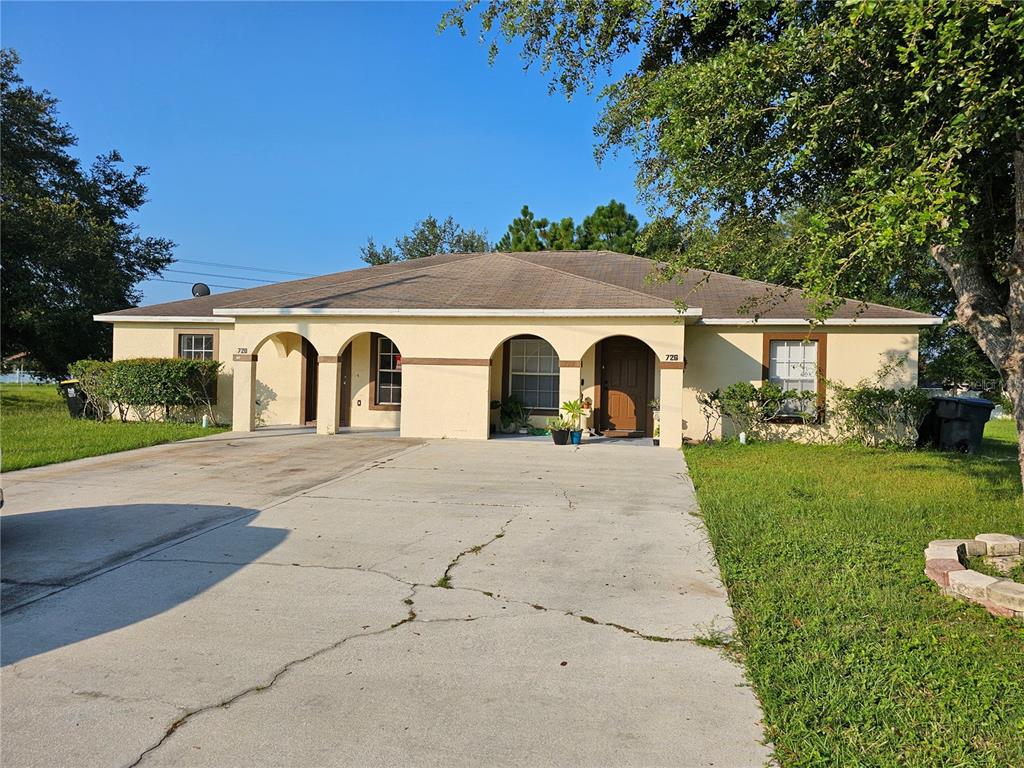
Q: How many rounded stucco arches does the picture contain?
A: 4